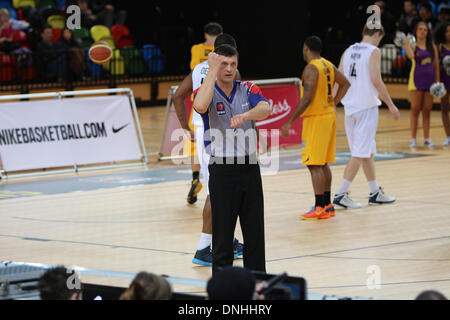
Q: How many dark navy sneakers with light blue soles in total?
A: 2